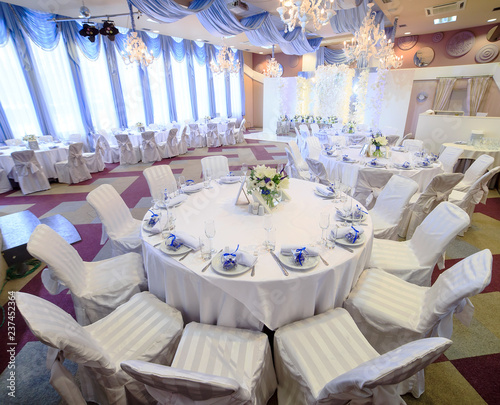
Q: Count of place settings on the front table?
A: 10